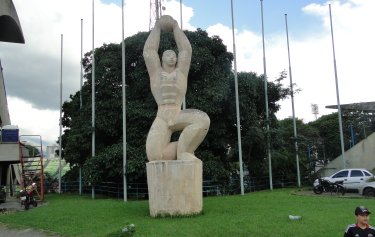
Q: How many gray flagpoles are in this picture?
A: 9